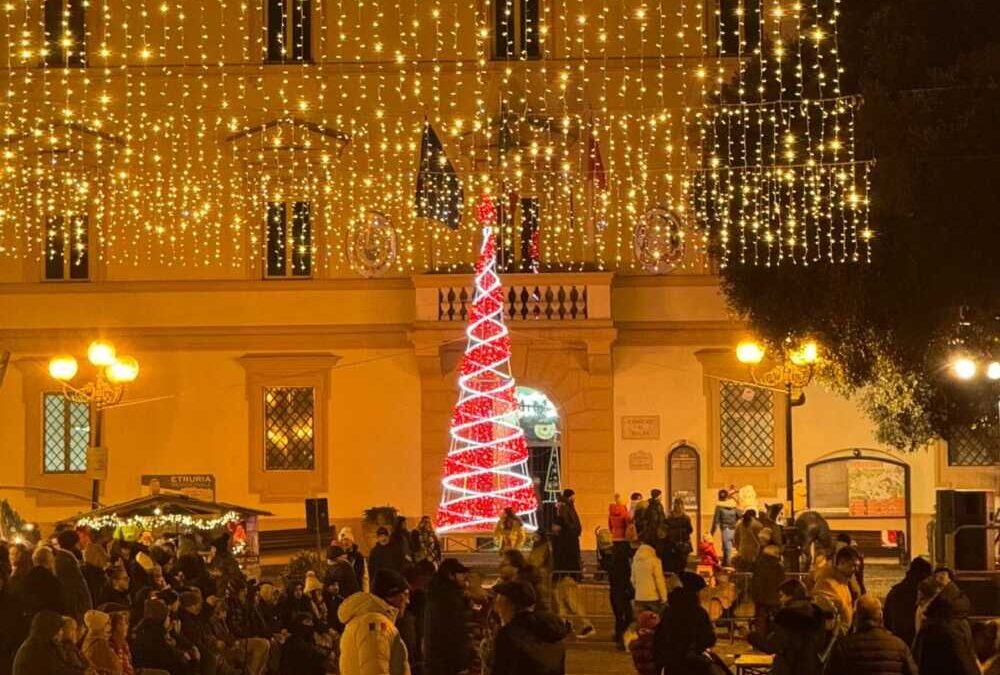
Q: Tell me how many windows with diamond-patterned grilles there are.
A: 4